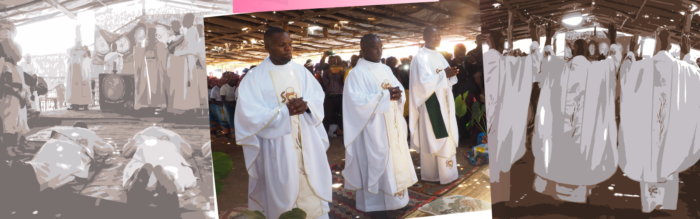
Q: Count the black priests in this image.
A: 3